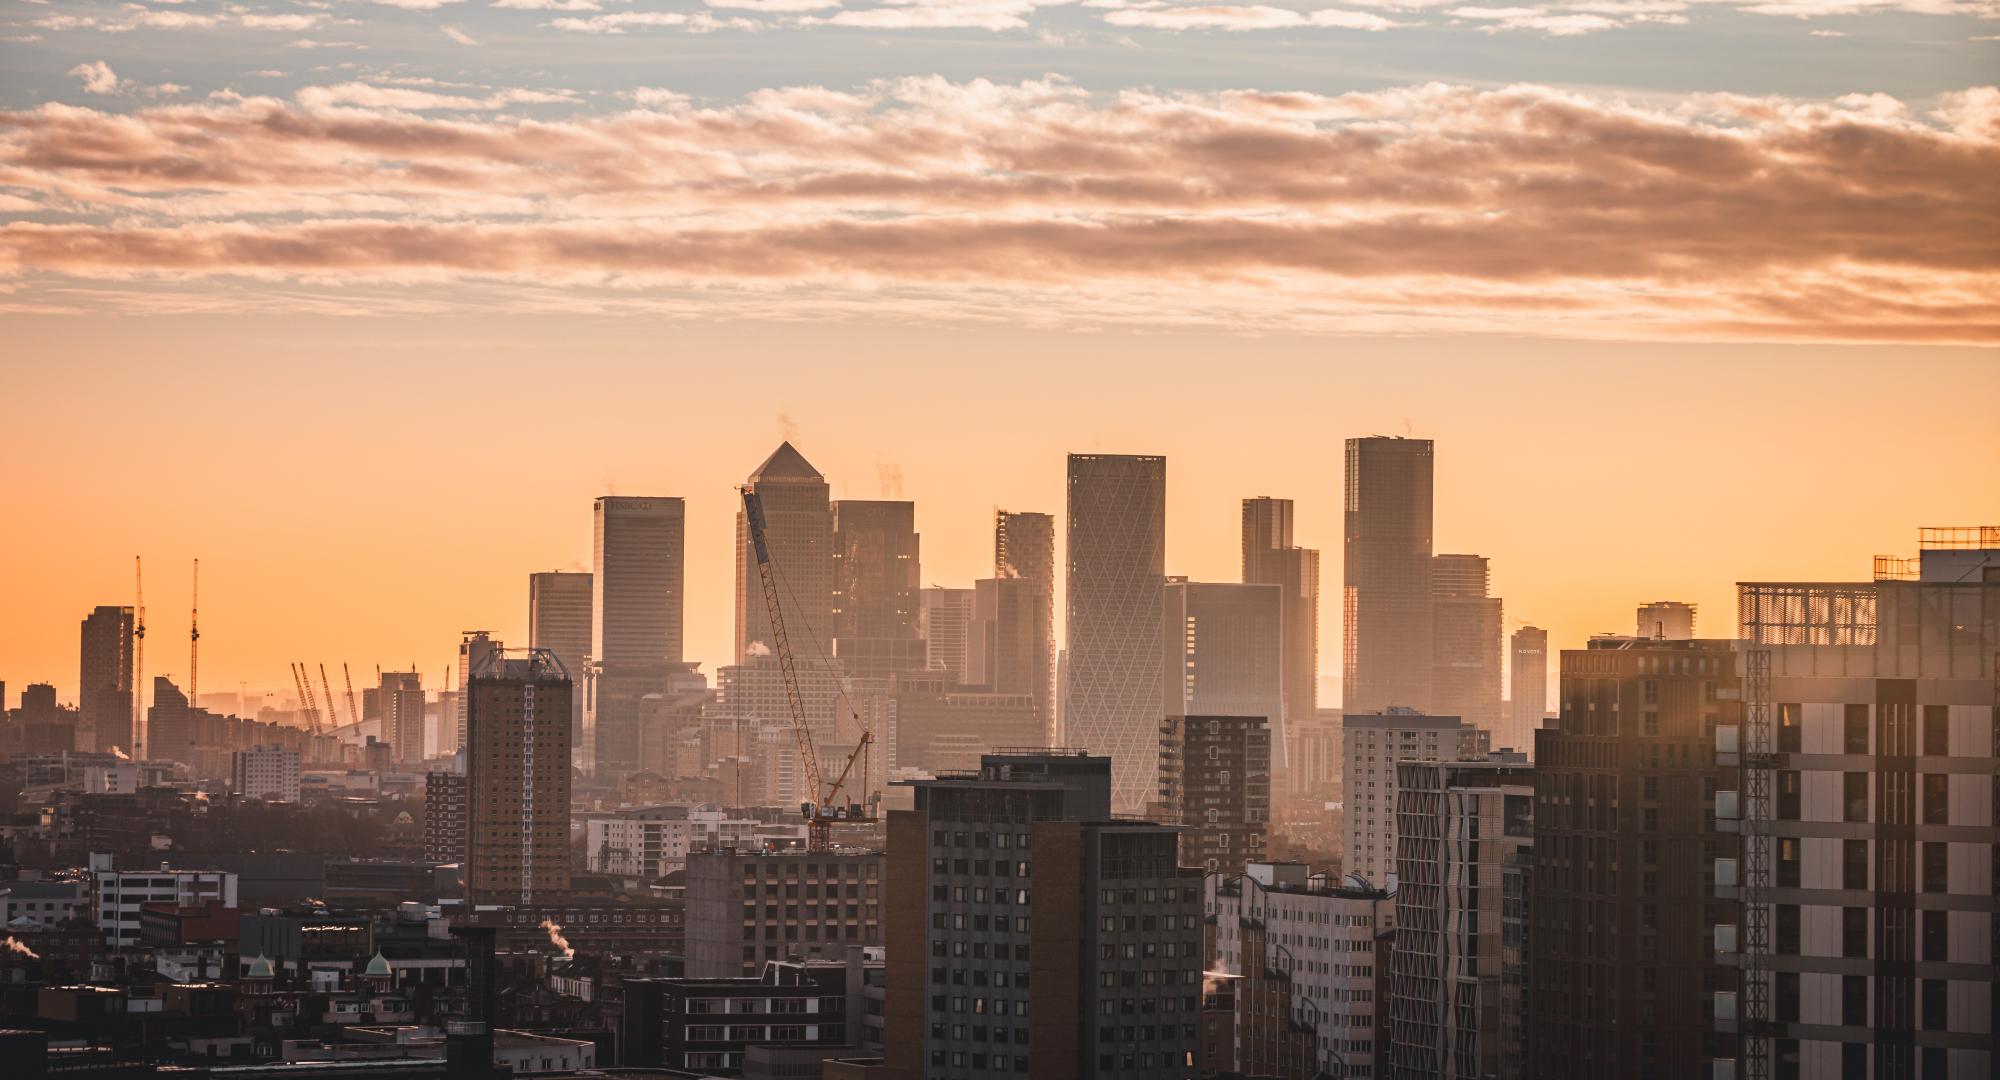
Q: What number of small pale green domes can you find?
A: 2